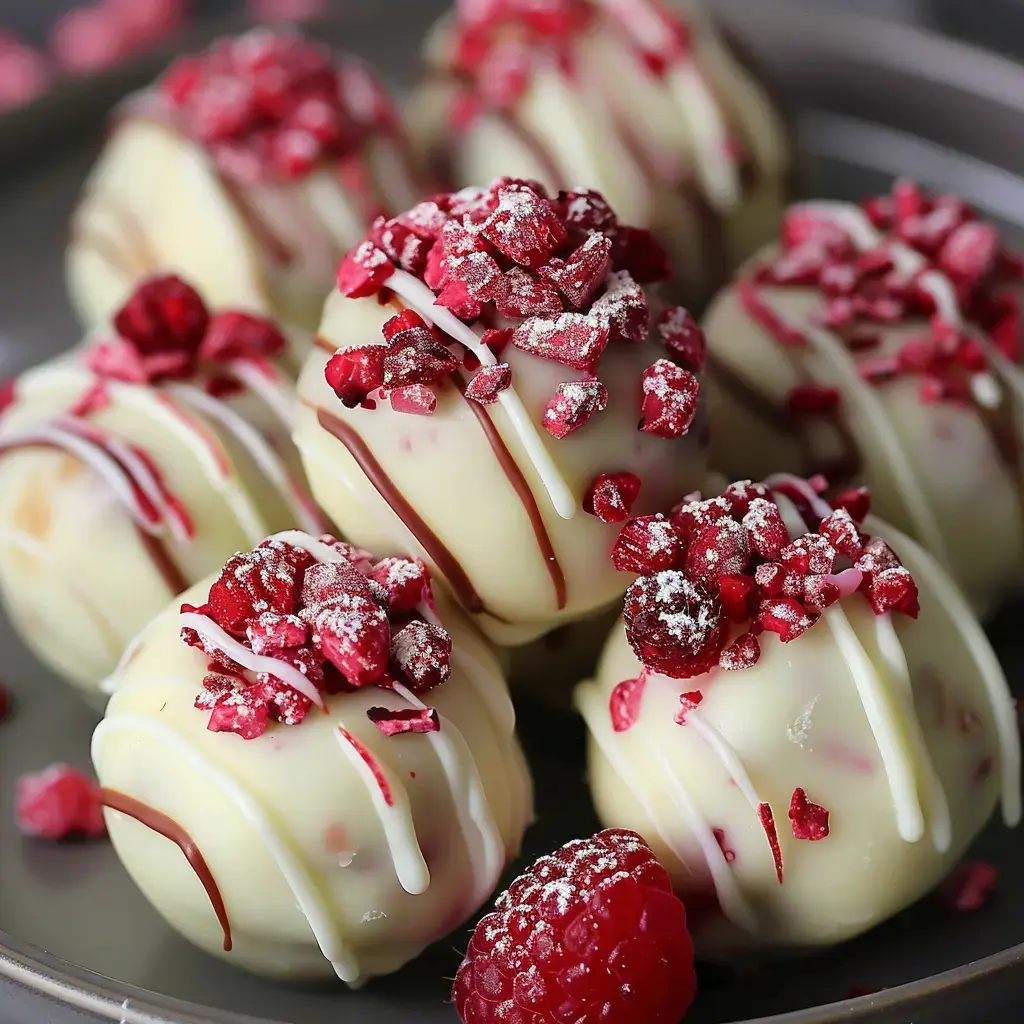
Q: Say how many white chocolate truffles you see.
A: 7